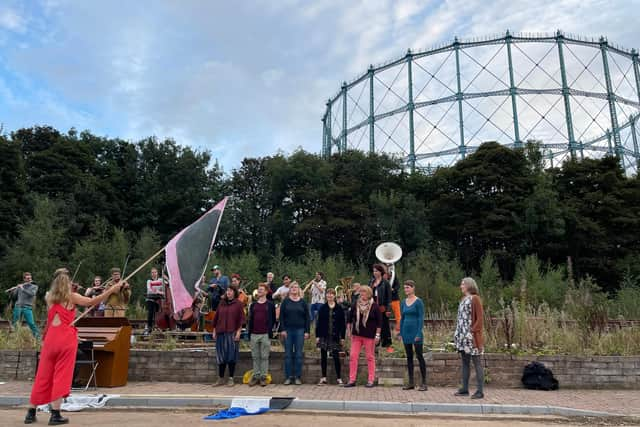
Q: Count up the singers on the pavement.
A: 7